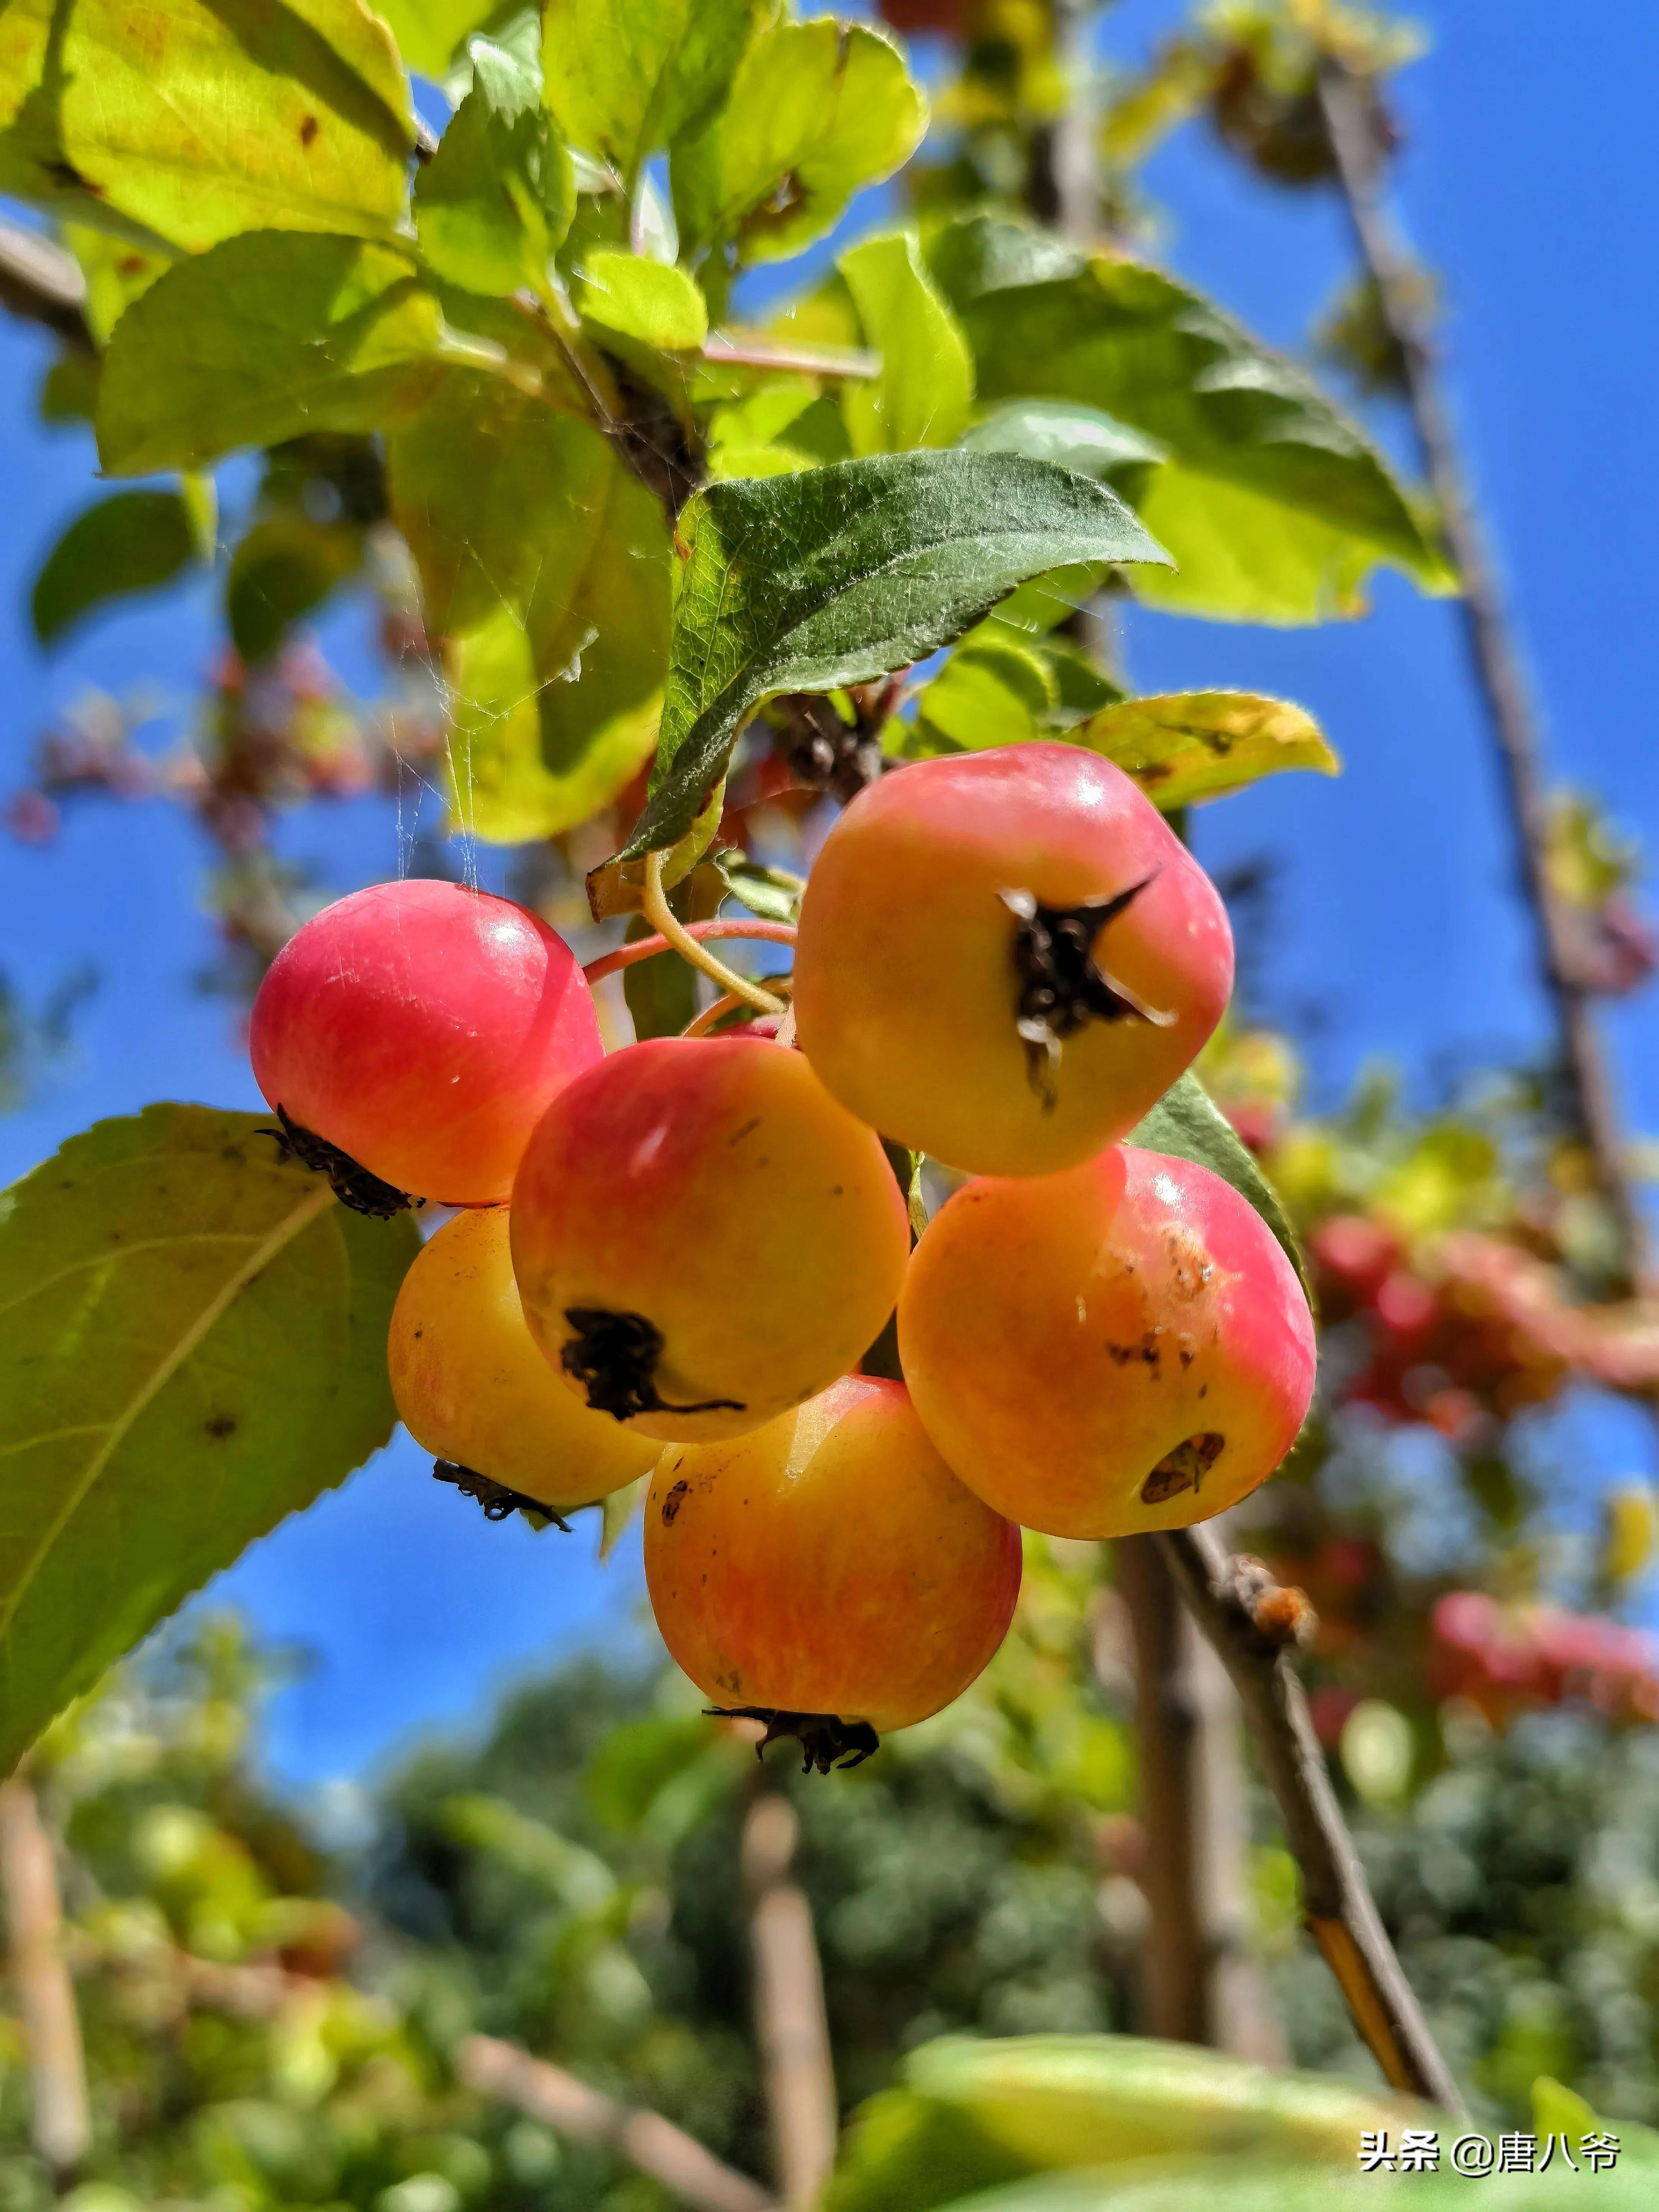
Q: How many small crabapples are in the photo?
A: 6